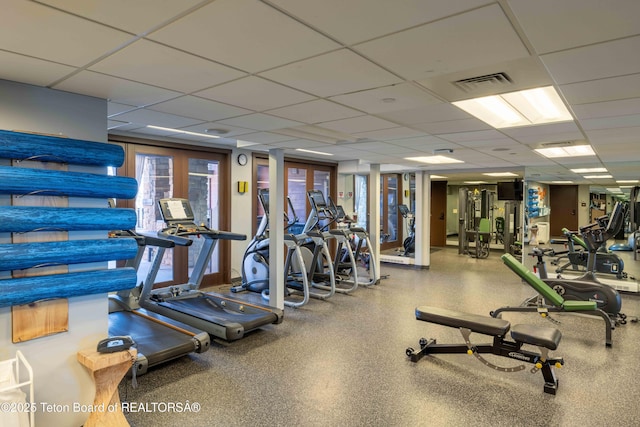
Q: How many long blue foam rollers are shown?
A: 5